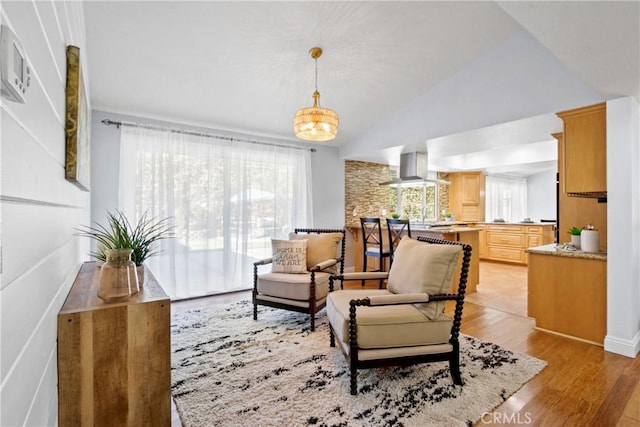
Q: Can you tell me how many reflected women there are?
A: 0